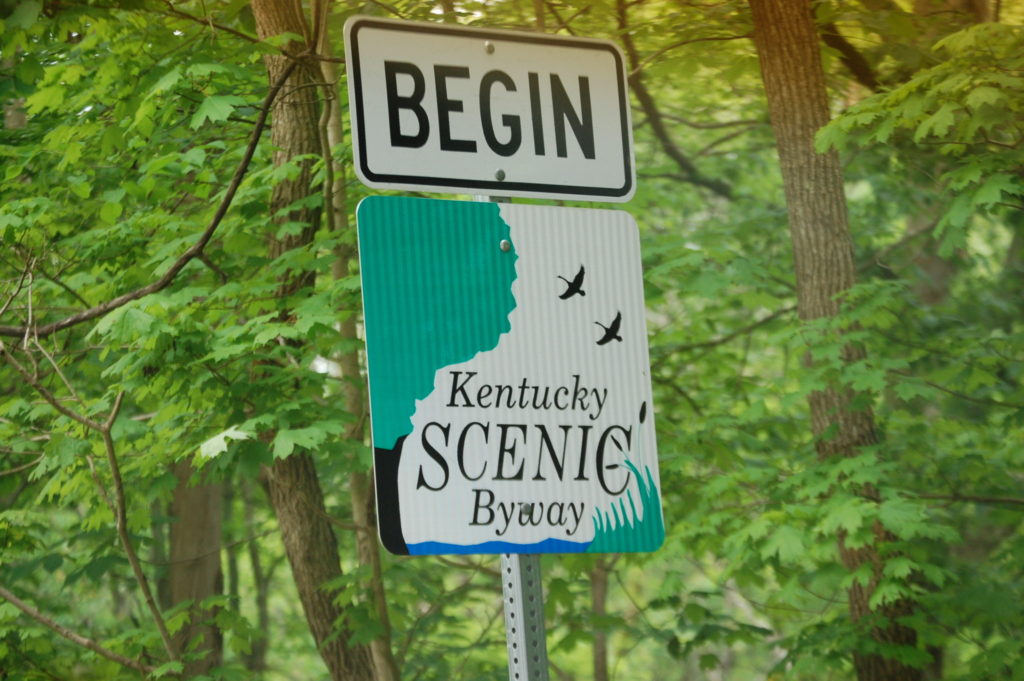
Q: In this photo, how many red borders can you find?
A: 0